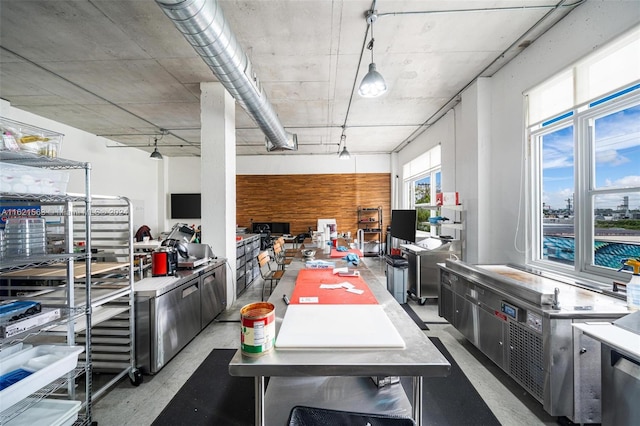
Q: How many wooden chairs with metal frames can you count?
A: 4